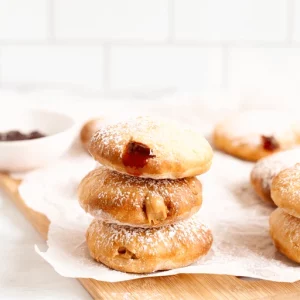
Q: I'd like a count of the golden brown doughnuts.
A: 8